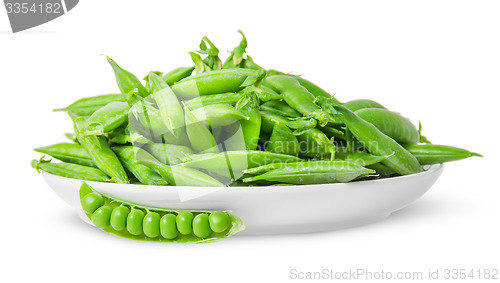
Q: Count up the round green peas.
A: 9